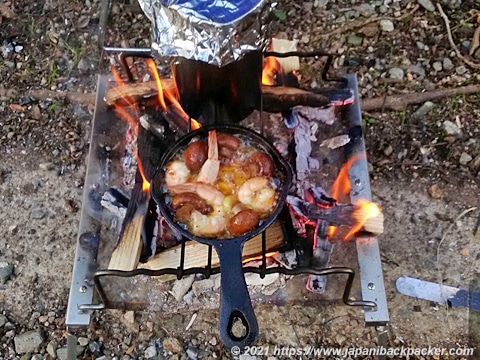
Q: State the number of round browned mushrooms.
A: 5